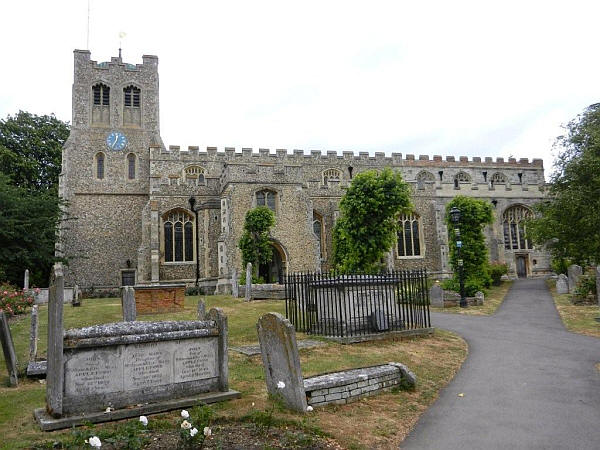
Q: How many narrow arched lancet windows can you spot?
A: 2